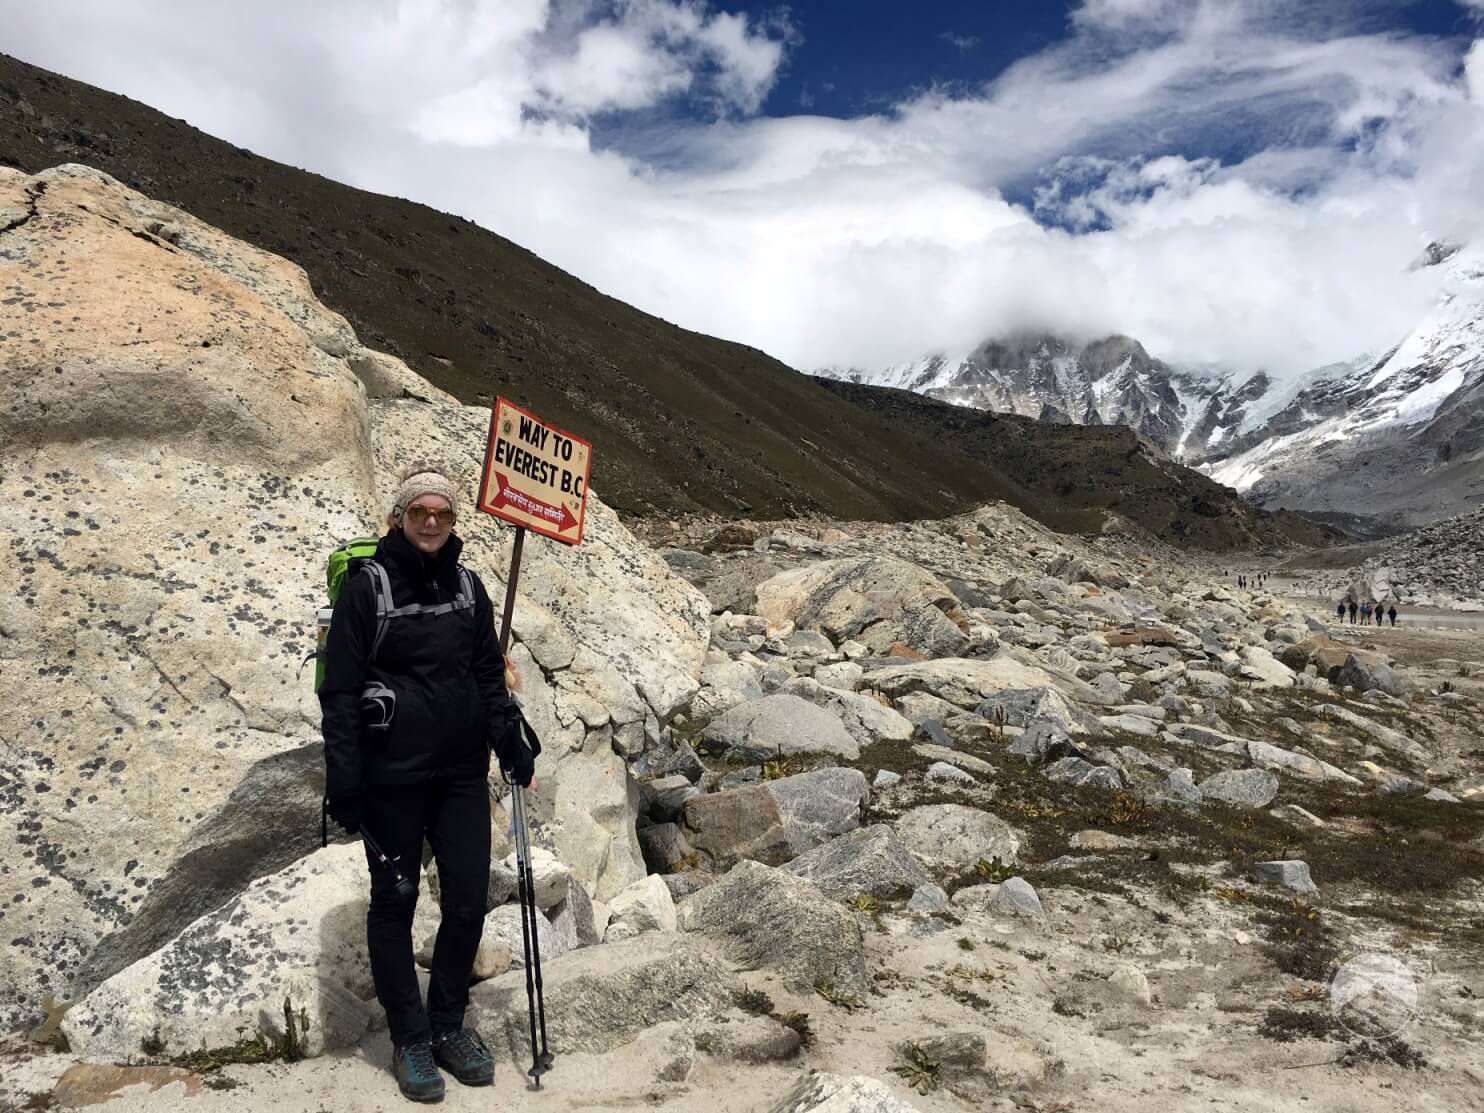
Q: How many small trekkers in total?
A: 14